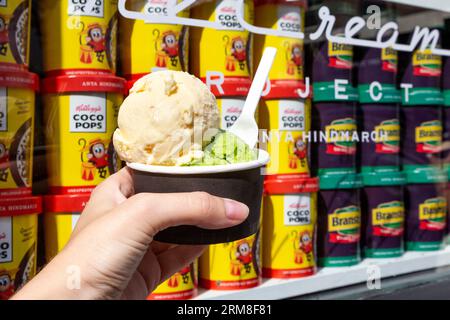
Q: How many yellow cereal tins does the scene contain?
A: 14